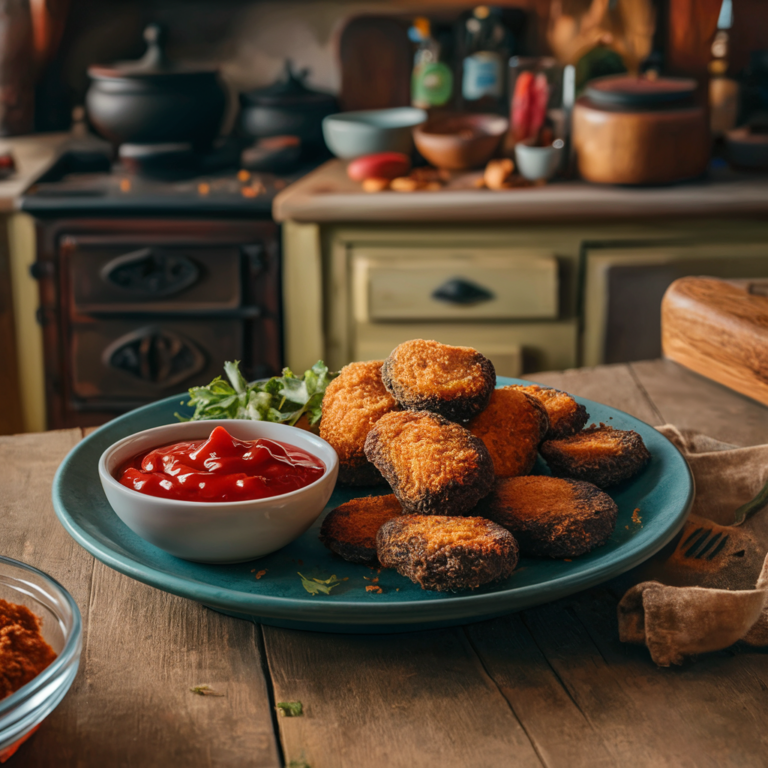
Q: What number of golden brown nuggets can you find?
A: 9